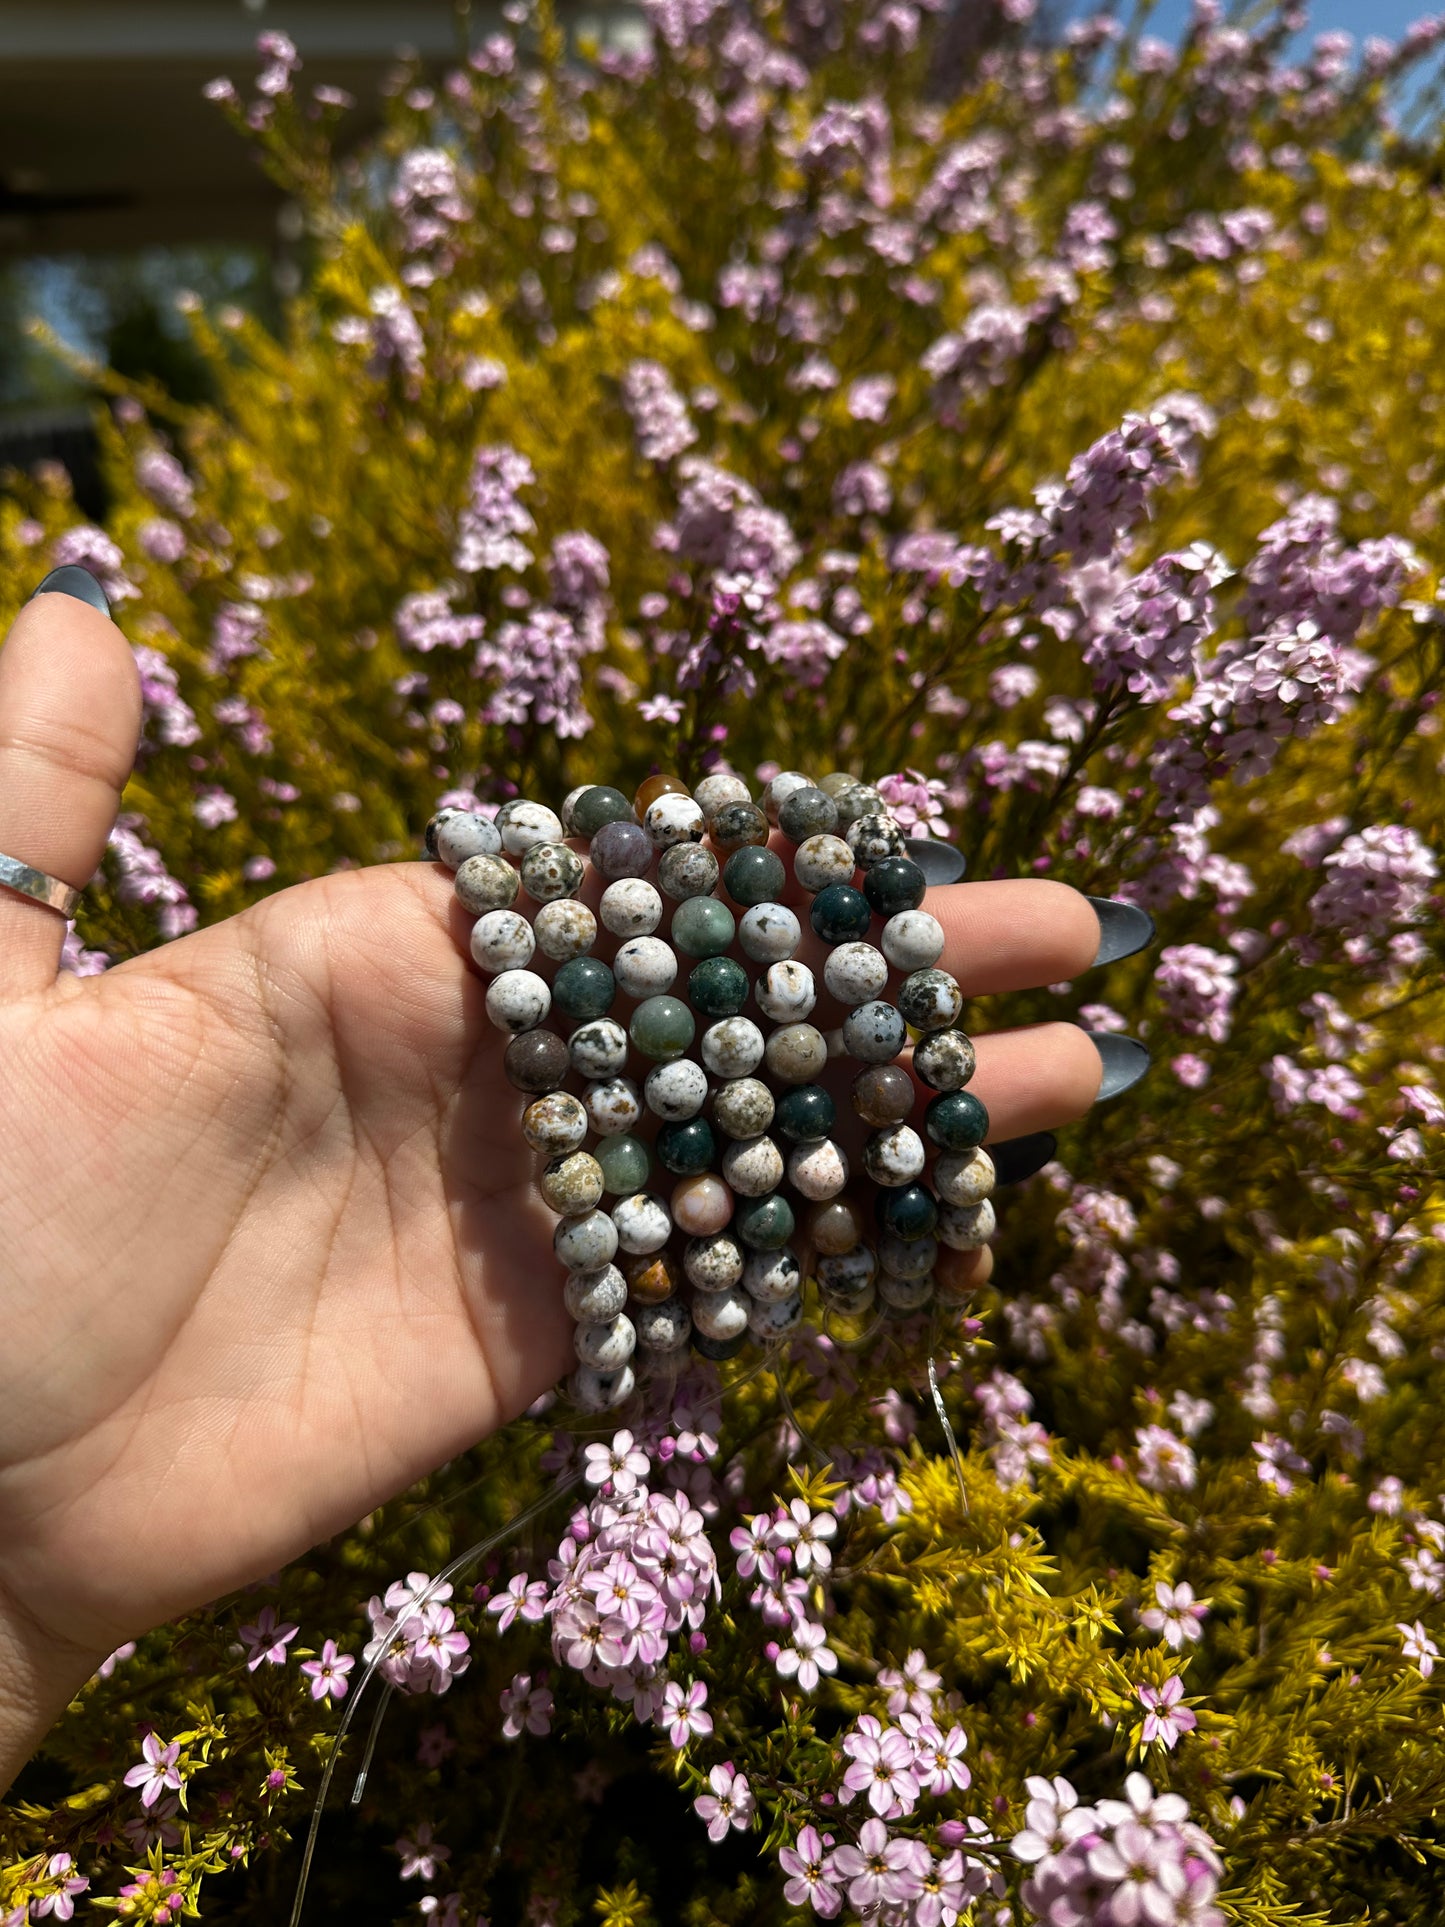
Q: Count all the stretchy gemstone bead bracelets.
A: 7